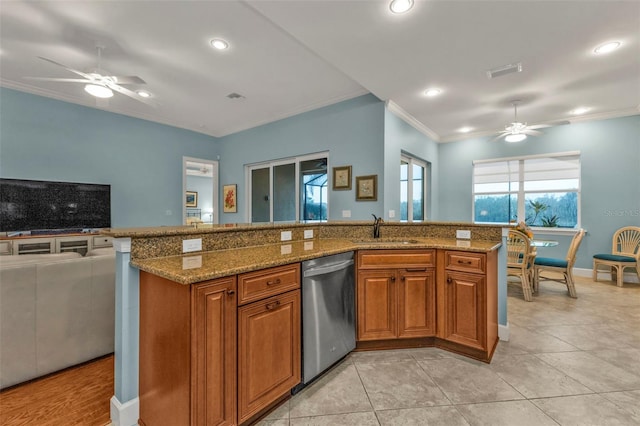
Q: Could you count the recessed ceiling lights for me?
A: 7